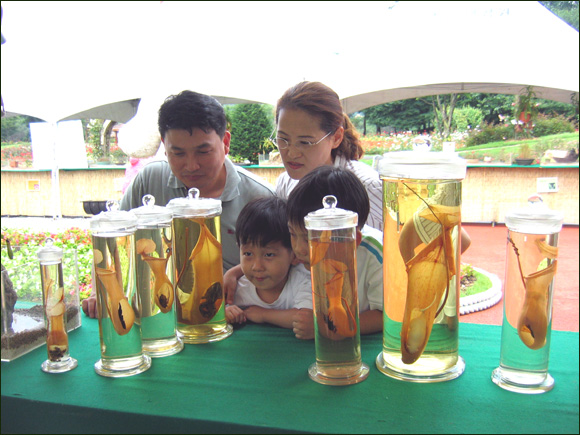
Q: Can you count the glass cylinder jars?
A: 7